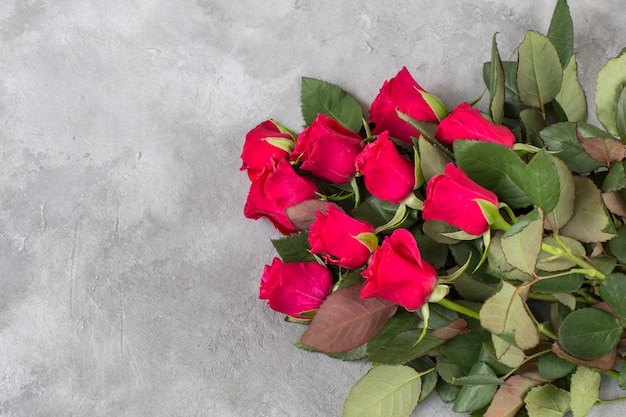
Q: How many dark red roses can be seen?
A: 10